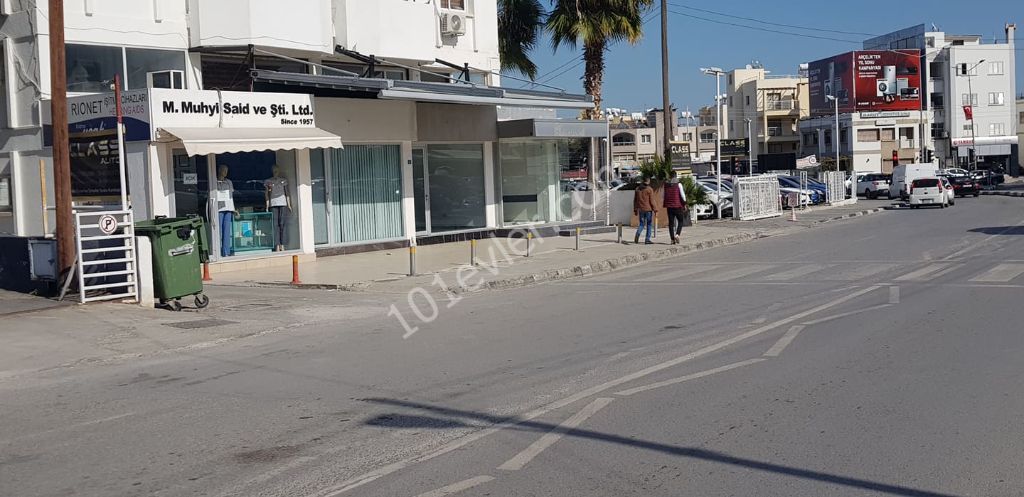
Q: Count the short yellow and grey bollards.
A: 6